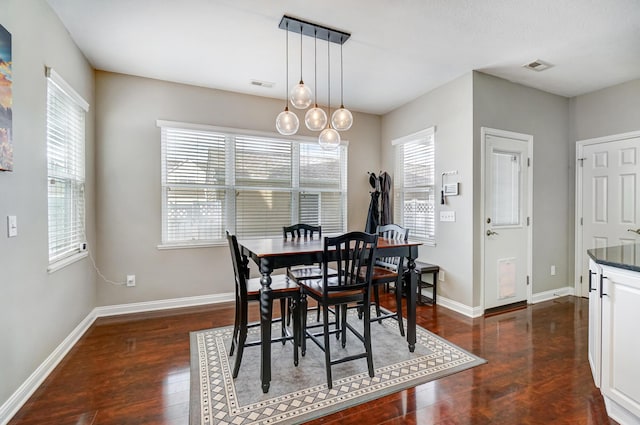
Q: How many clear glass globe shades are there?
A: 5